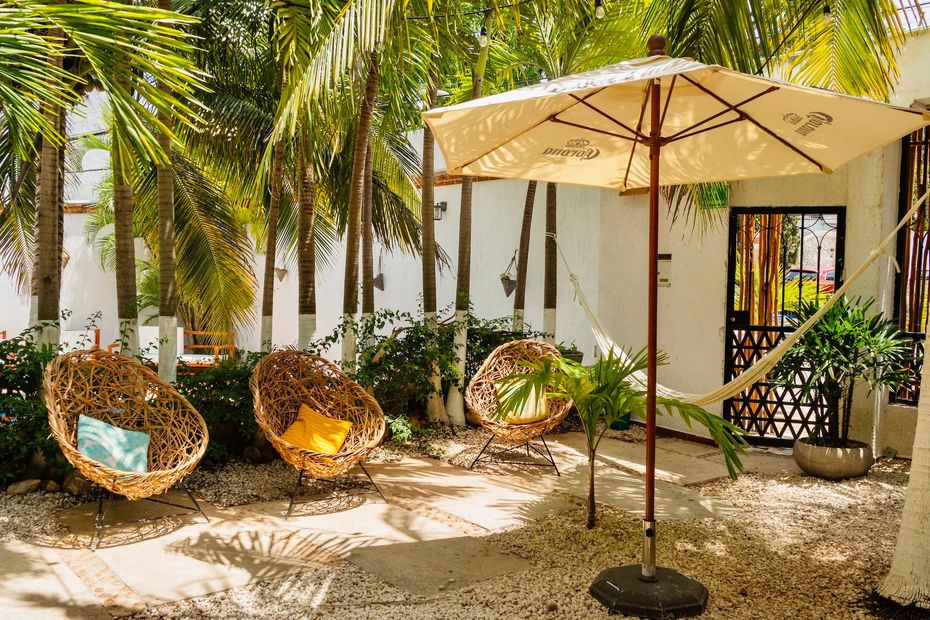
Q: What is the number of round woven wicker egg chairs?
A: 3